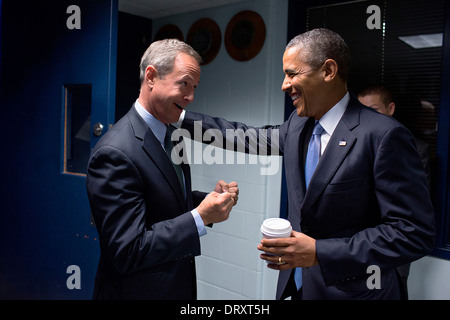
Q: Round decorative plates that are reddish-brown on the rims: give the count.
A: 3